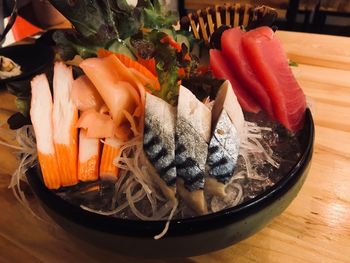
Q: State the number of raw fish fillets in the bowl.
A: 6